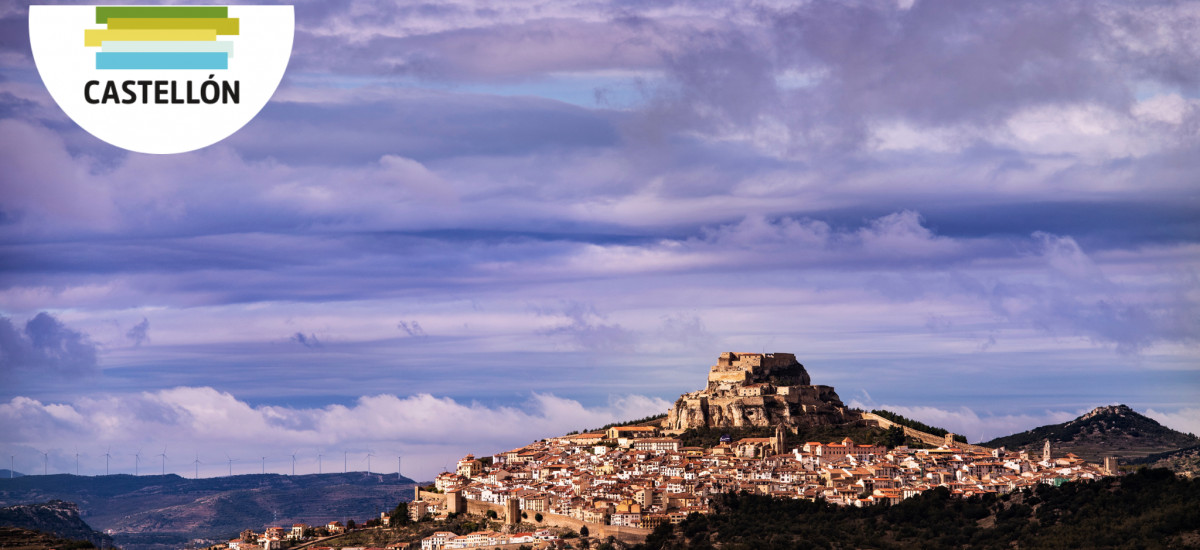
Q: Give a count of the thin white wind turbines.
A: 14